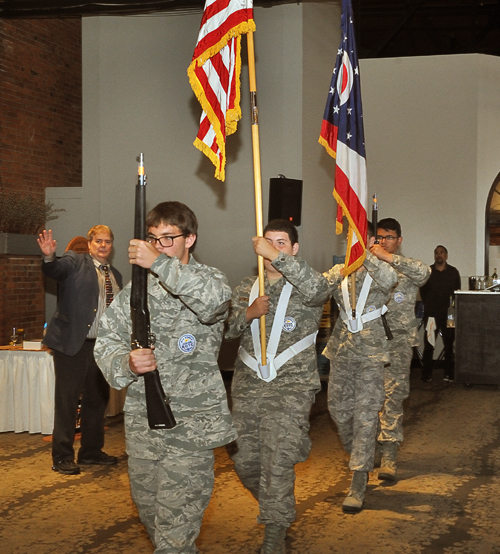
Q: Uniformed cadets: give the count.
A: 4